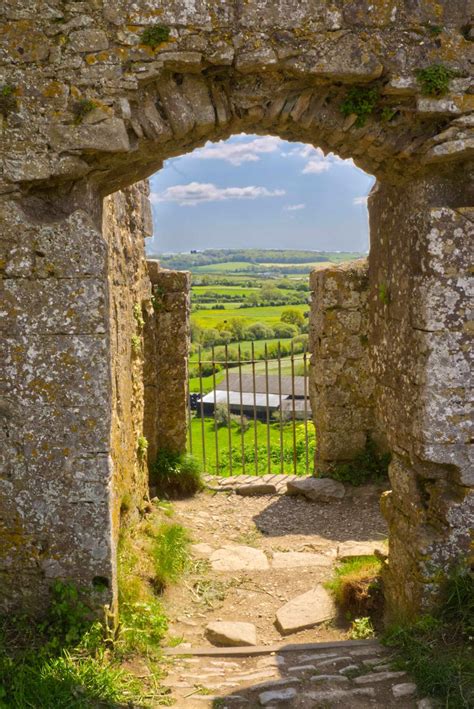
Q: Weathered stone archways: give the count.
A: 1